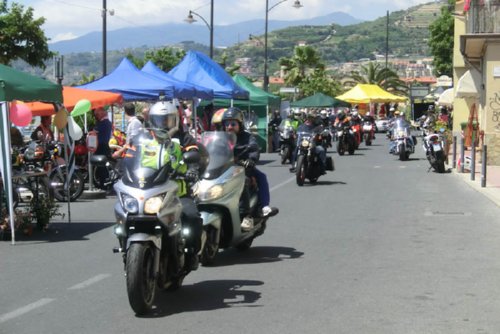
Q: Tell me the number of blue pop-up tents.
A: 3